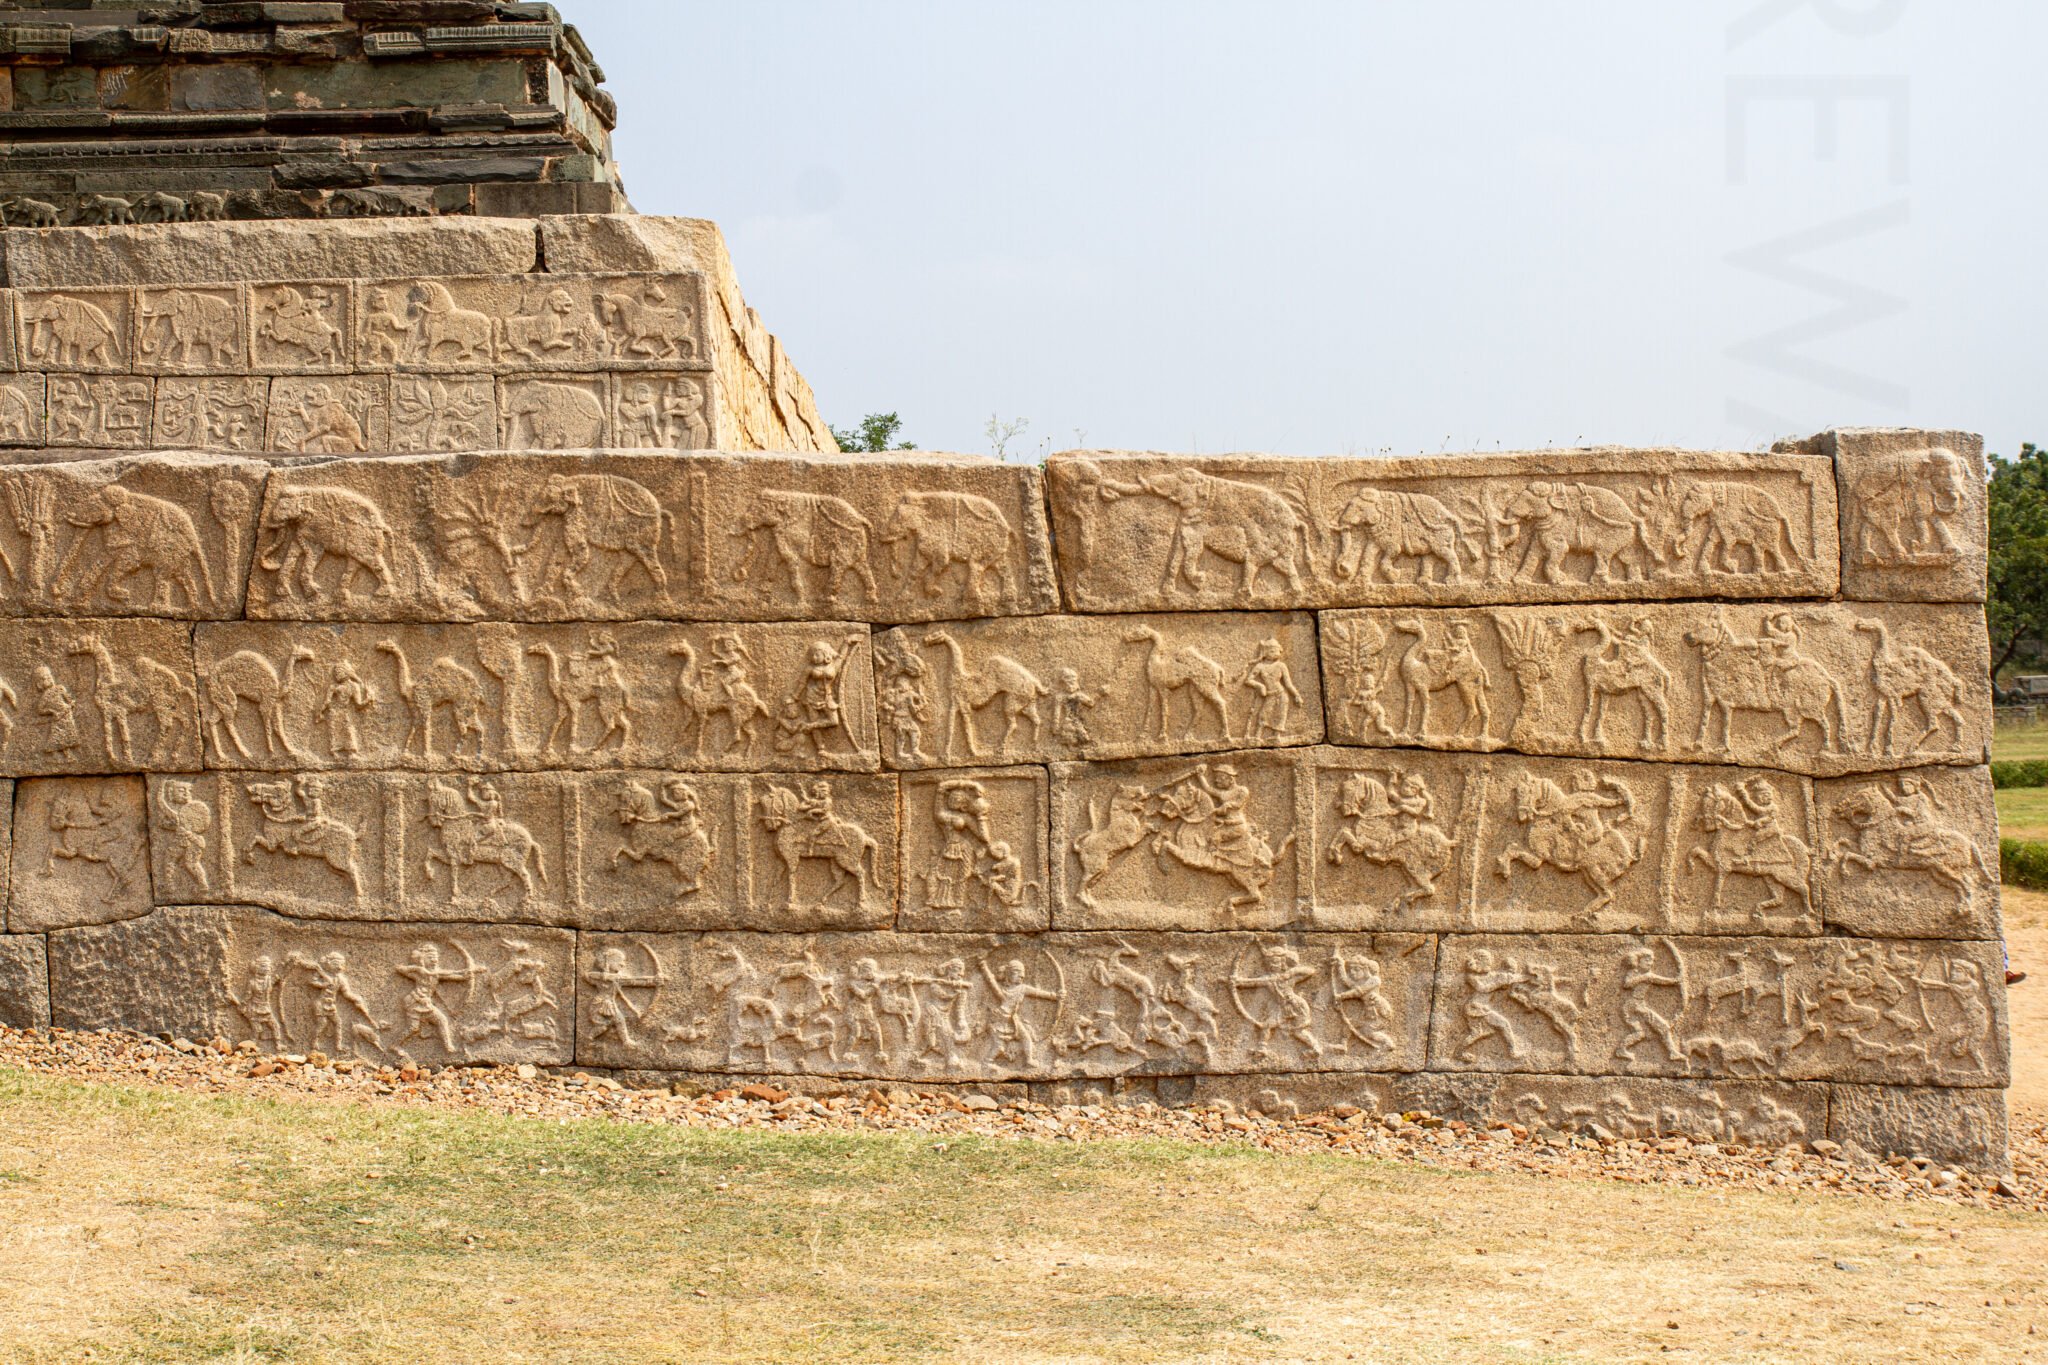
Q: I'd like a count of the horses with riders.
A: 12